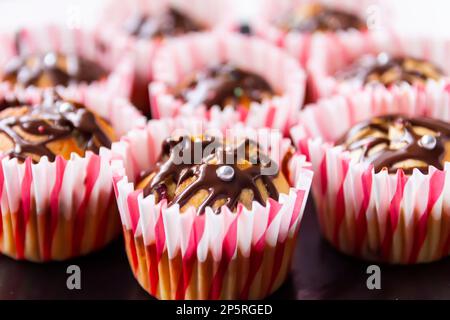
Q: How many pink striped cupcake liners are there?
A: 8